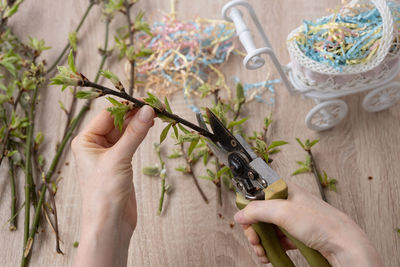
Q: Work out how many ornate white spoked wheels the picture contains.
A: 2